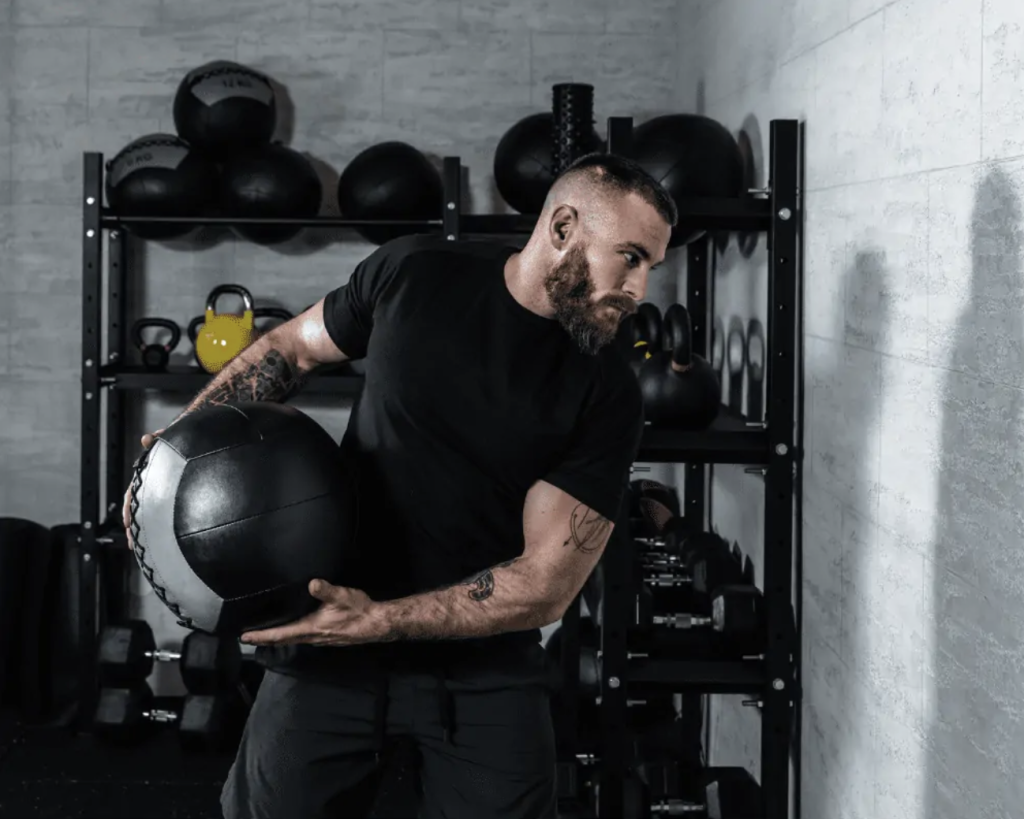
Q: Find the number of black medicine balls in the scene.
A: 7